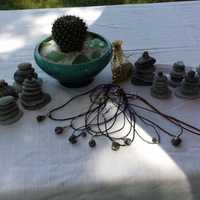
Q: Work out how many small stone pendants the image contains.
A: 9